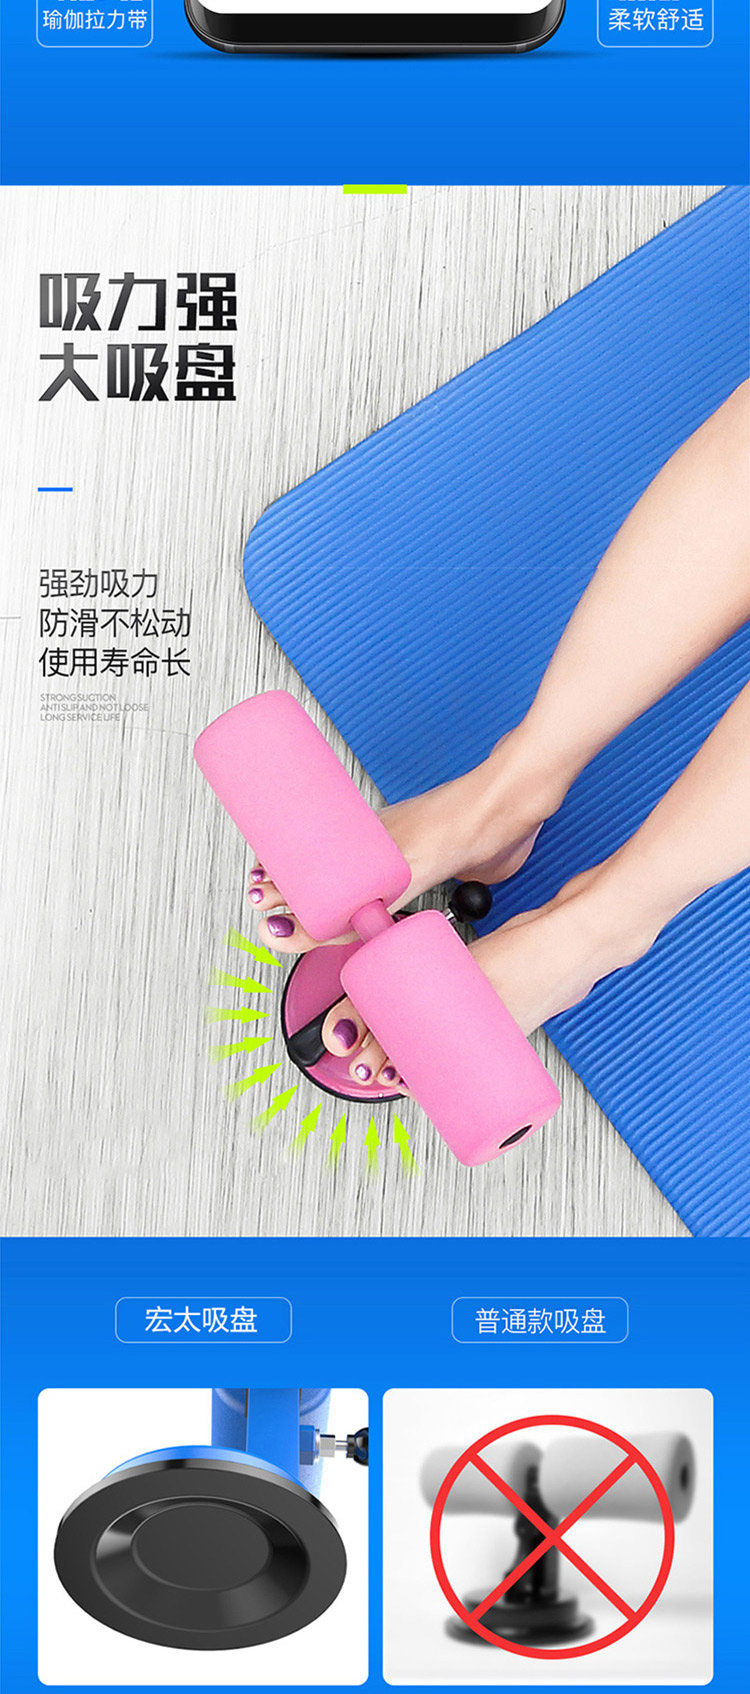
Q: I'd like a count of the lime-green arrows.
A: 10